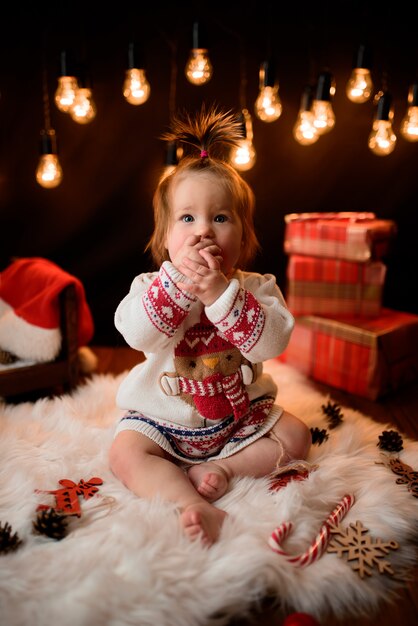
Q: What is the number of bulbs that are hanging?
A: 13